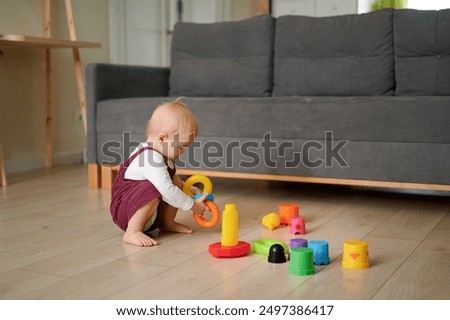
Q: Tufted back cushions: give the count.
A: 3